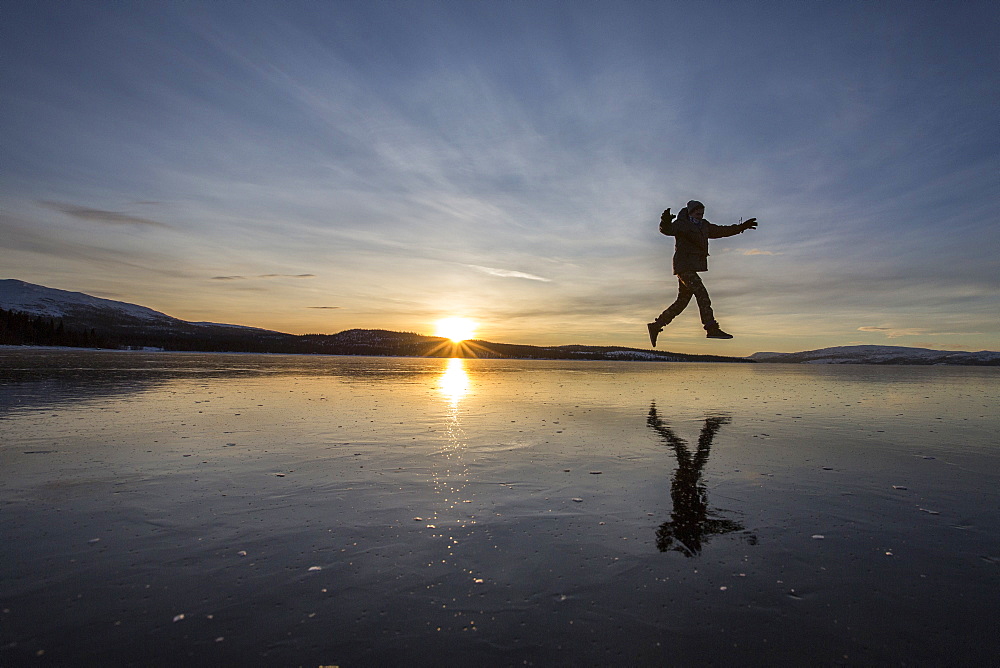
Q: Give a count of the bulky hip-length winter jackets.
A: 1